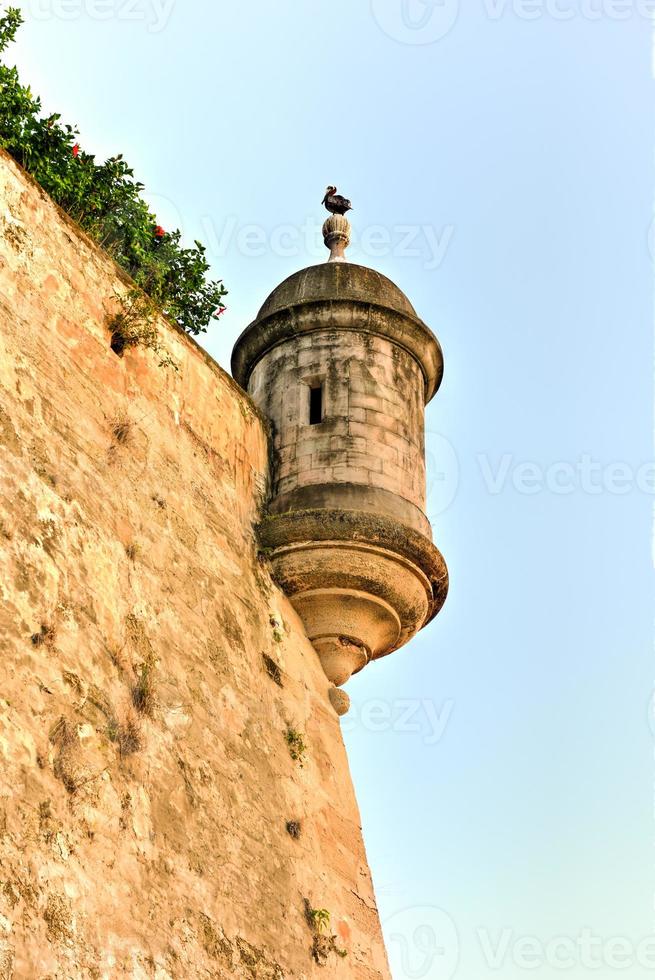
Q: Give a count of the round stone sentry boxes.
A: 1